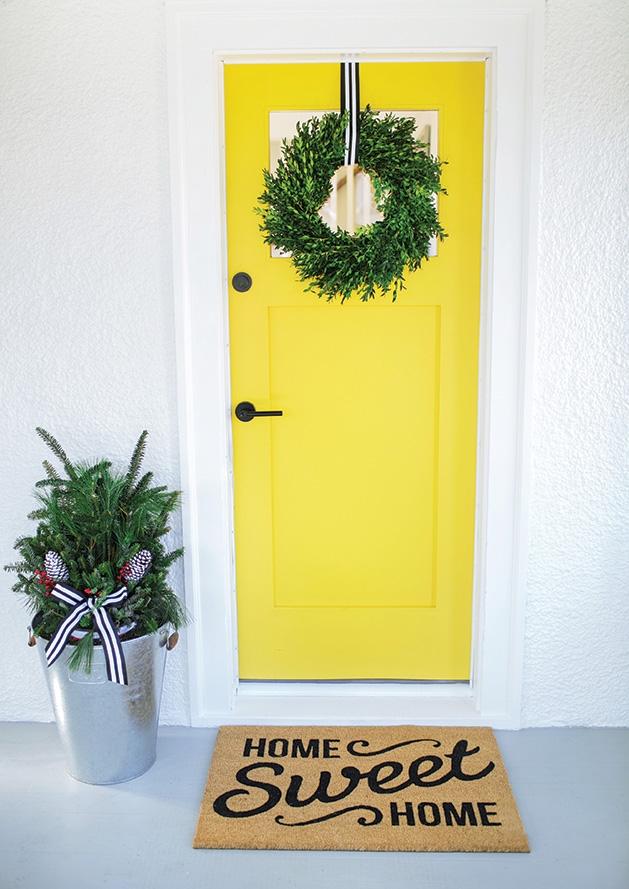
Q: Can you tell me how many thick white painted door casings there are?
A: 1